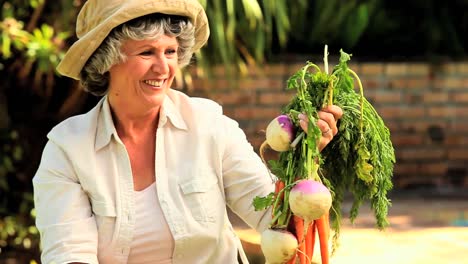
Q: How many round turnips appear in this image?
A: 3